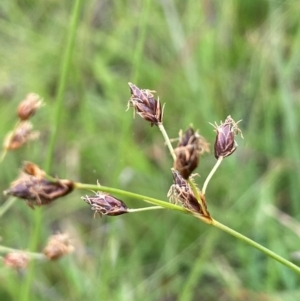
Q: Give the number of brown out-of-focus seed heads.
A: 4